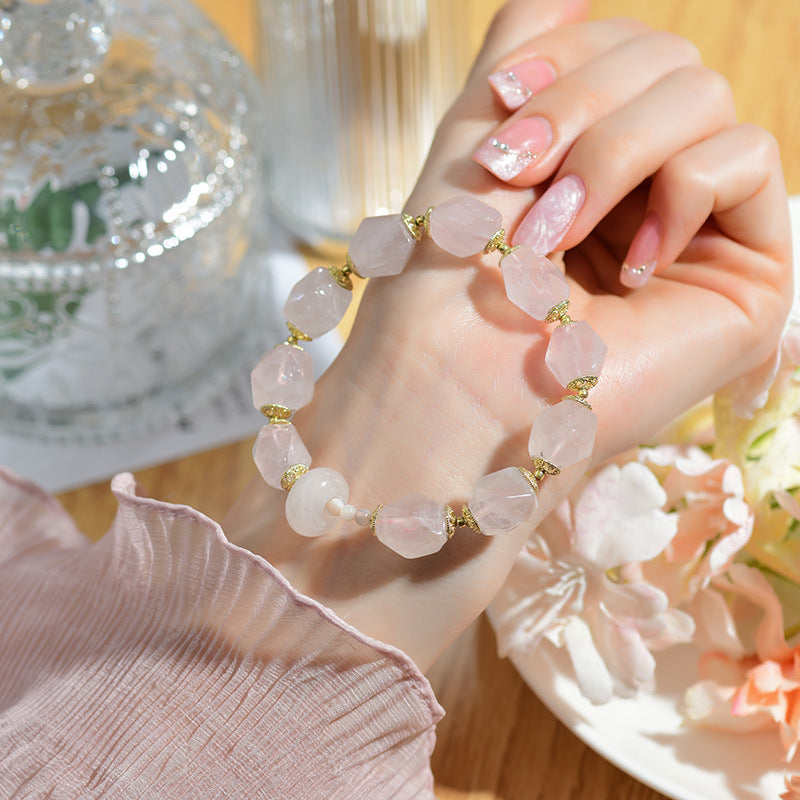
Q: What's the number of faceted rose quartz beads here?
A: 10